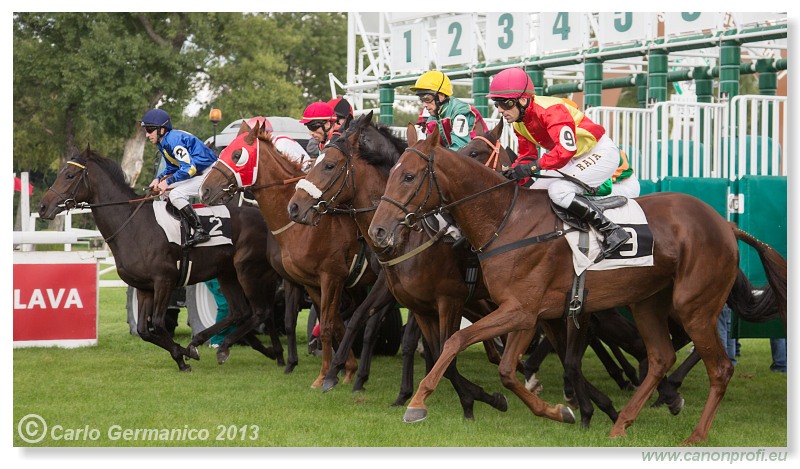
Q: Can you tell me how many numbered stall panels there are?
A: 6